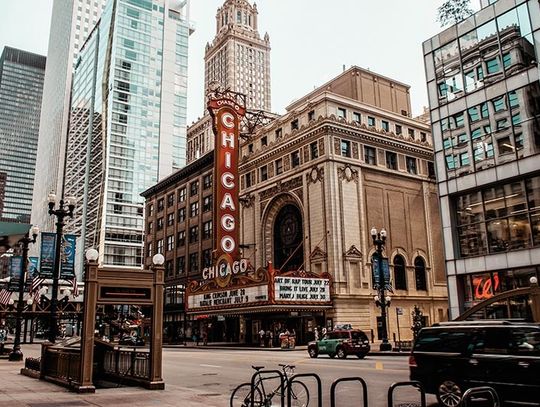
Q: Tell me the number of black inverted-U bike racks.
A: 5